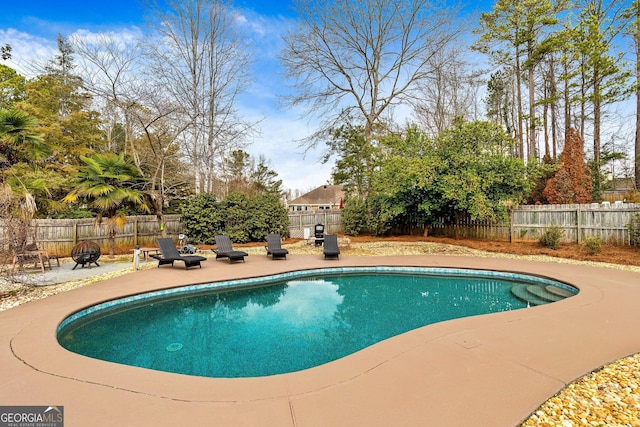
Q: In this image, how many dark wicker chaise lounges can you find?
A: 4